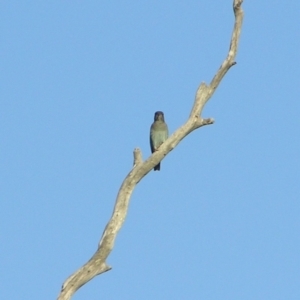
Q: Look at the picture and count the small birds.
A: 1